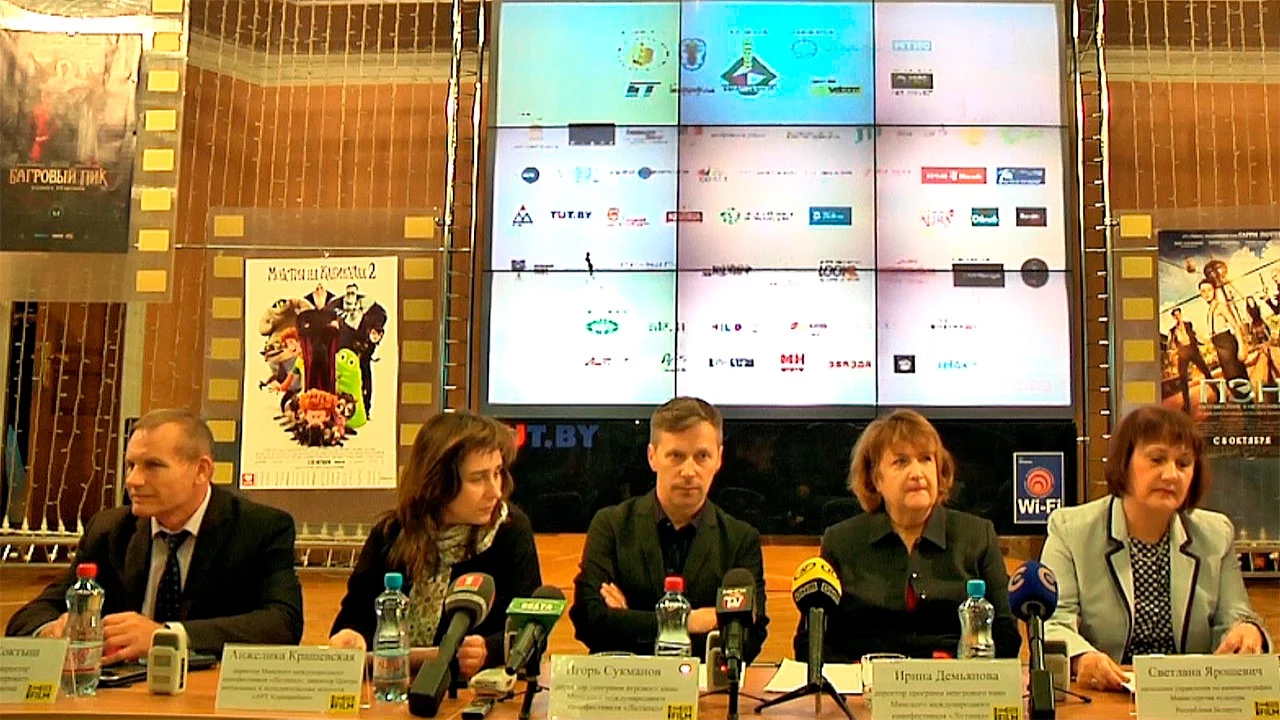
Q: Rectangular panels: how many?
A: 9